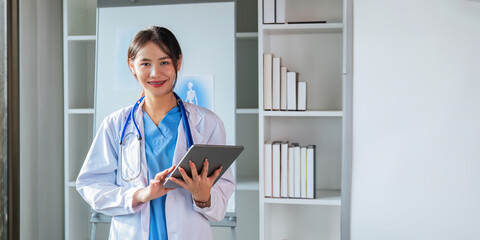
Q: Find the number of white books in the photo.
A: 14